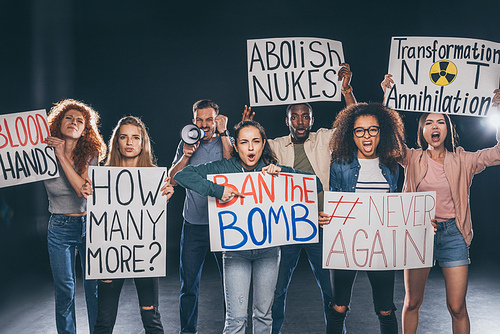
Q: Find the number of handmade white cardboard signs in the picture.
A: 6